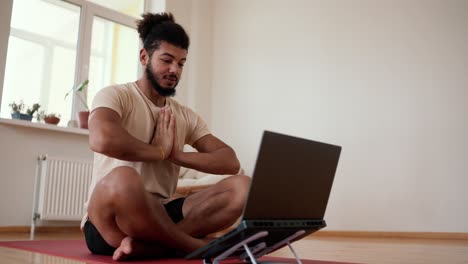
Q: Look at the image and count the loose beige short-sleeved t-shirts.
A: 1